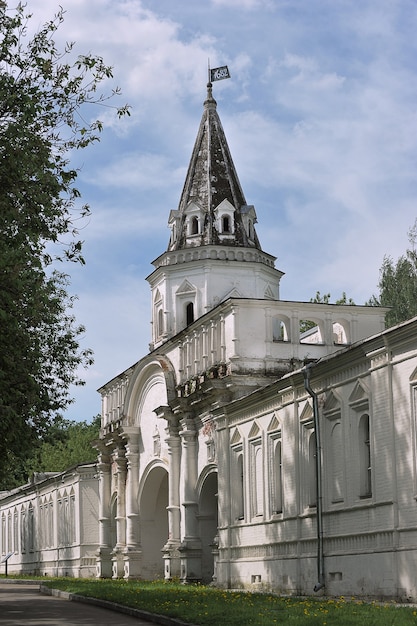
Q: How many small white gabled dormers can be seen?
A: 4